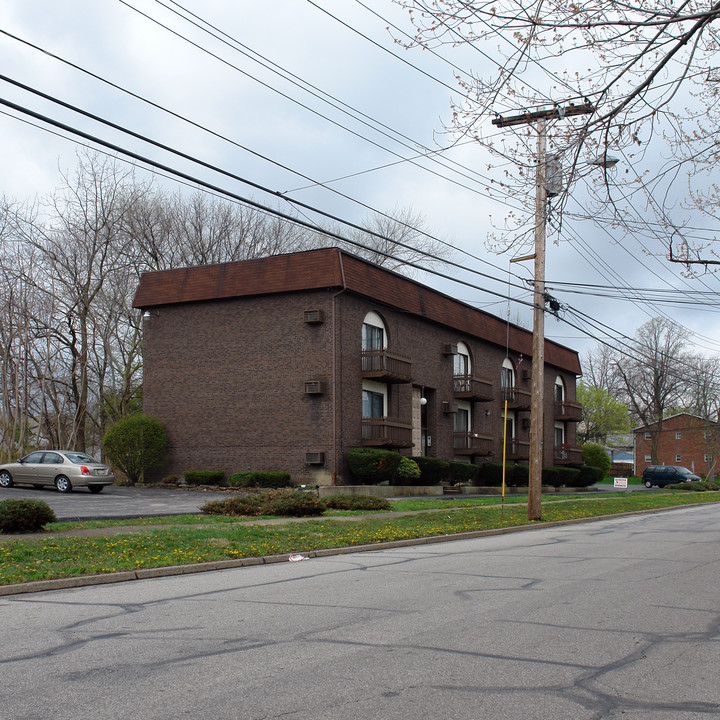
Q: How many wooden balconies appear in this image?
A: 8